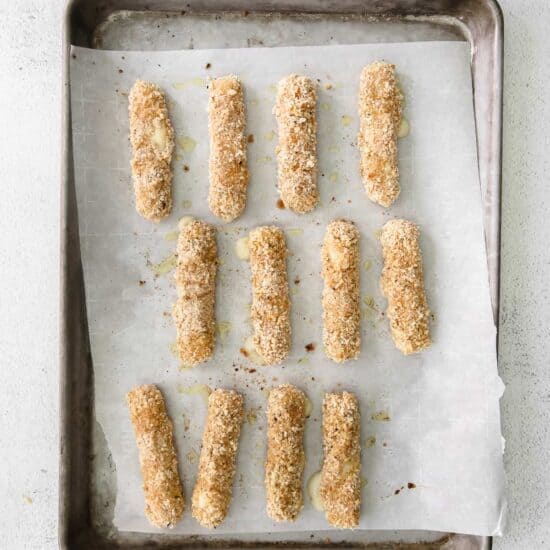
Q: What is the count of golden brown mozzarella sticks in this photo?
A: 12